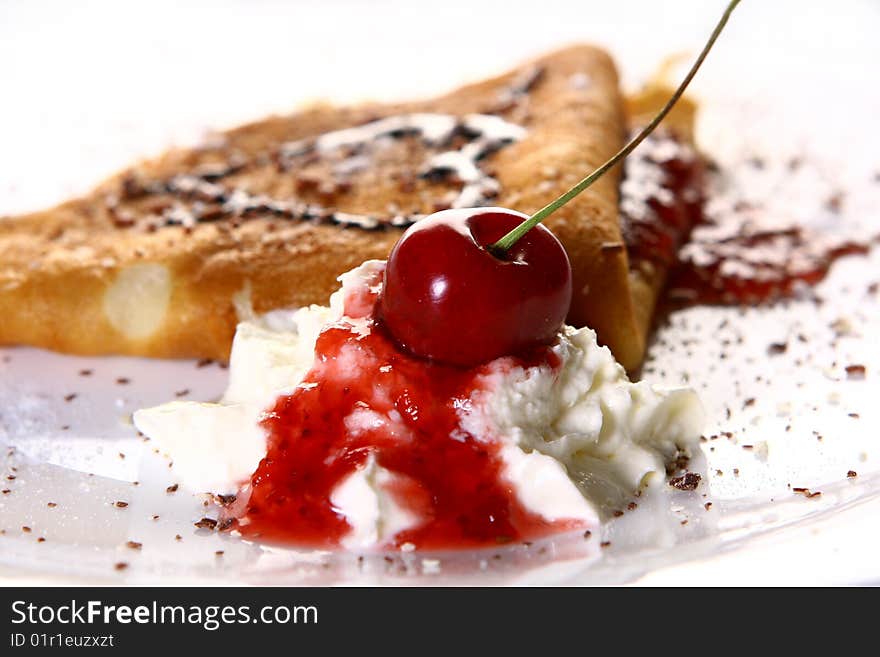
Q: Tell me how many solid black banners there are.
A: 1